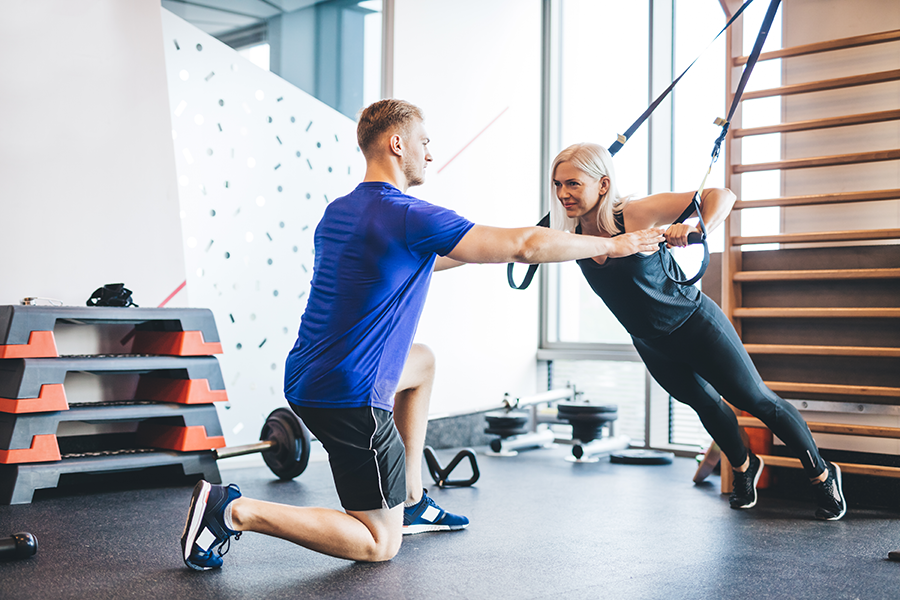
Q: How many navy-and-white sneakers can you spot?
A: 2